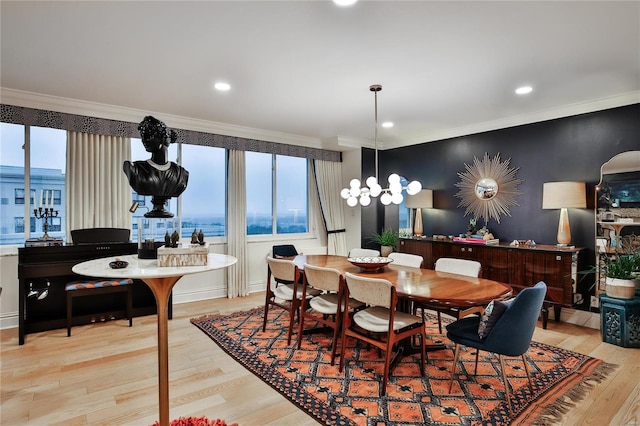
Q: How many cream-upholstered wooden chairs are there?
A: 6